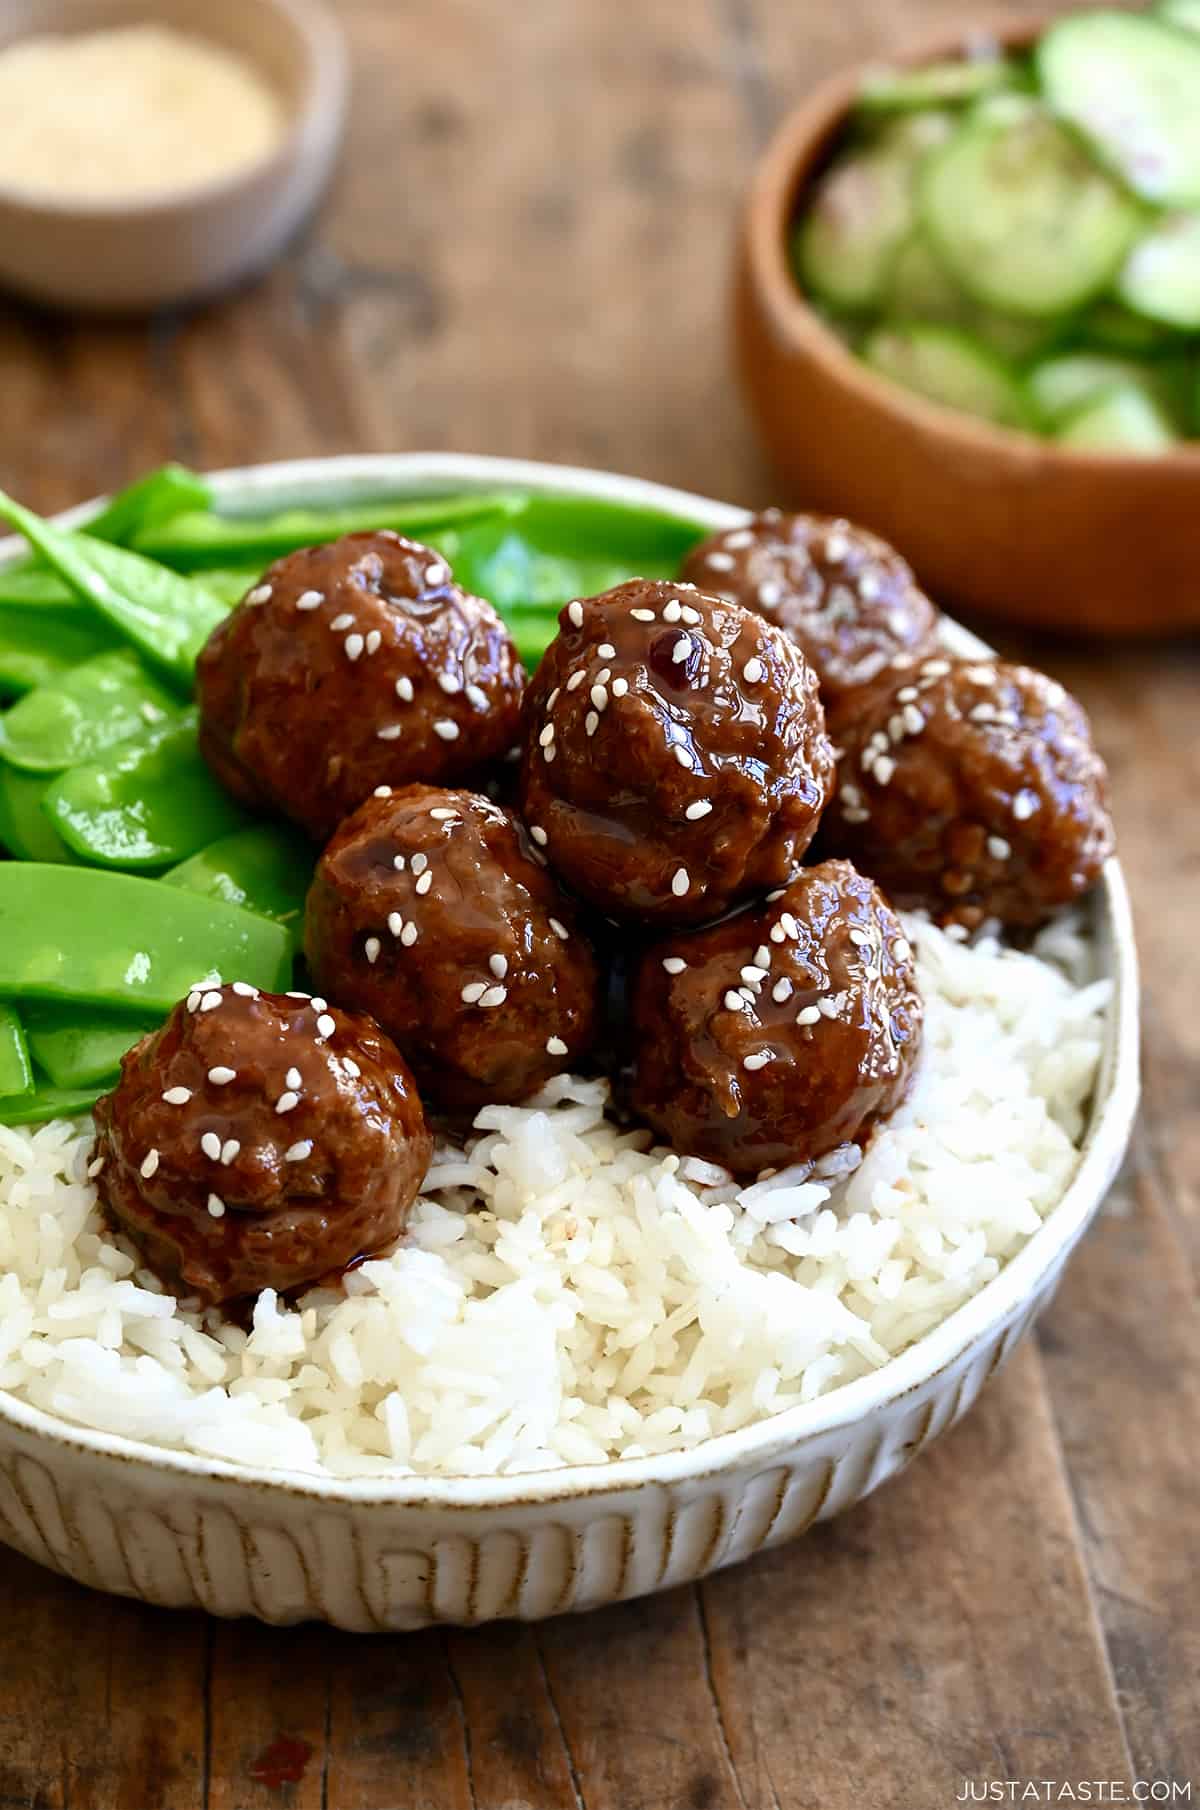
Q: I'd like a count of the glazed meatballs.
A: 7